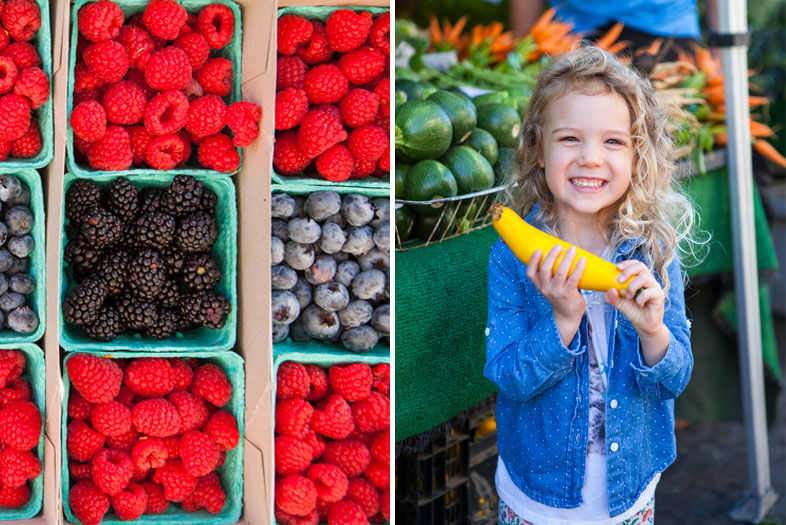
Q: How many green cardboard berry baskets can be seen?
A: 9